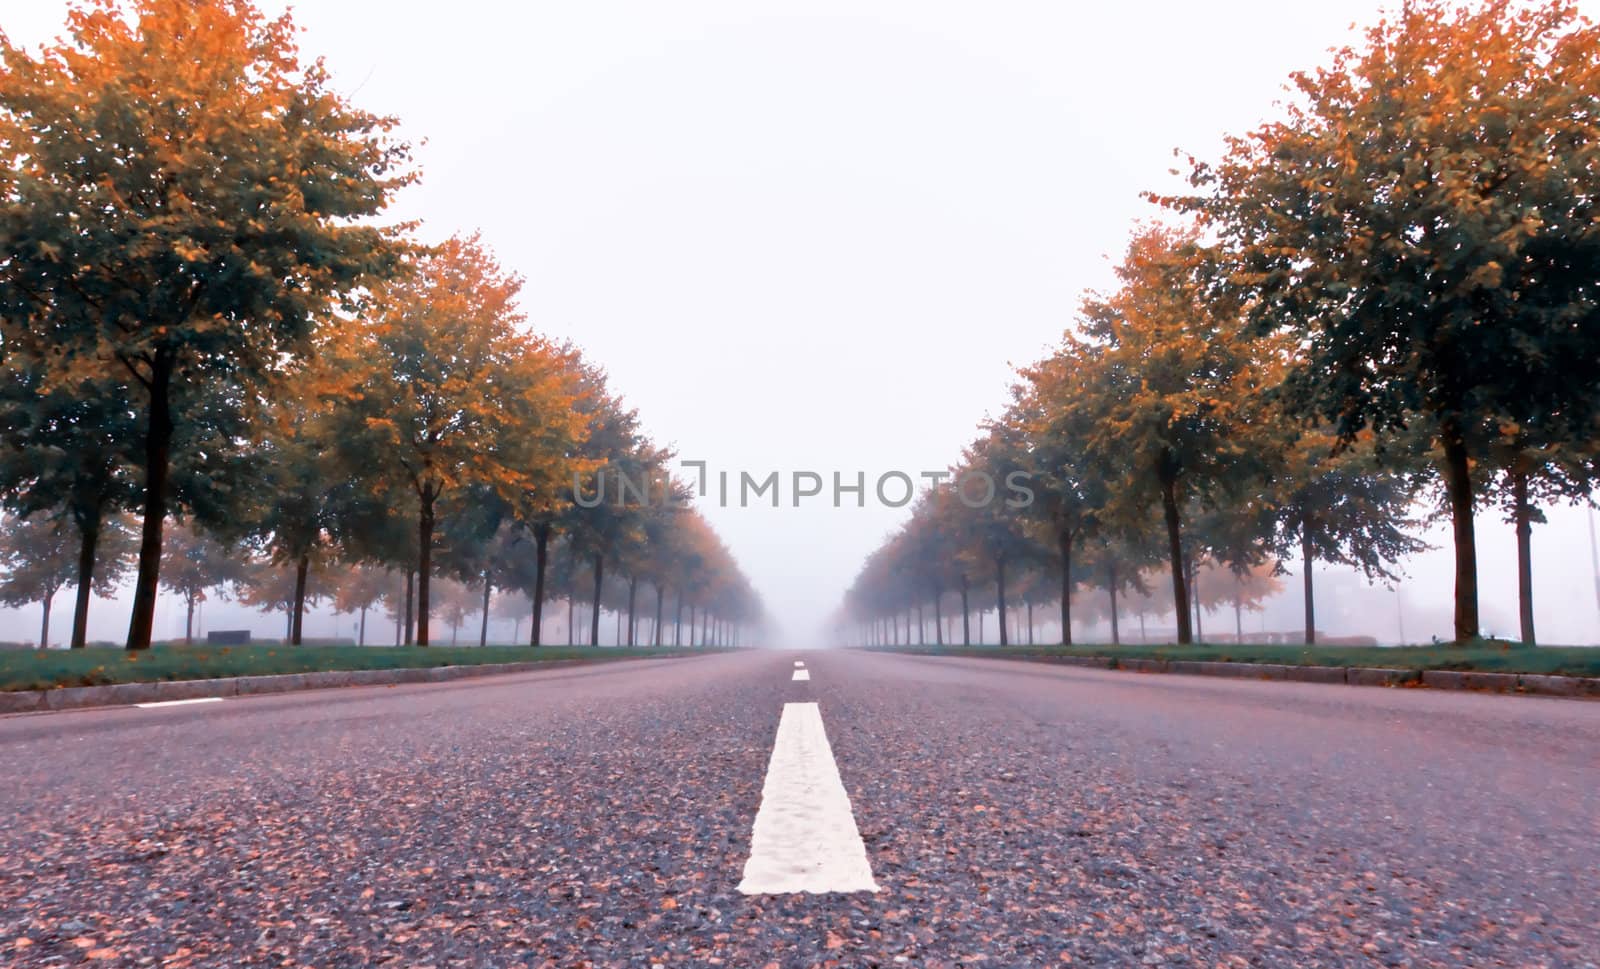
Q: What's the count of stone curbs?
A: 2